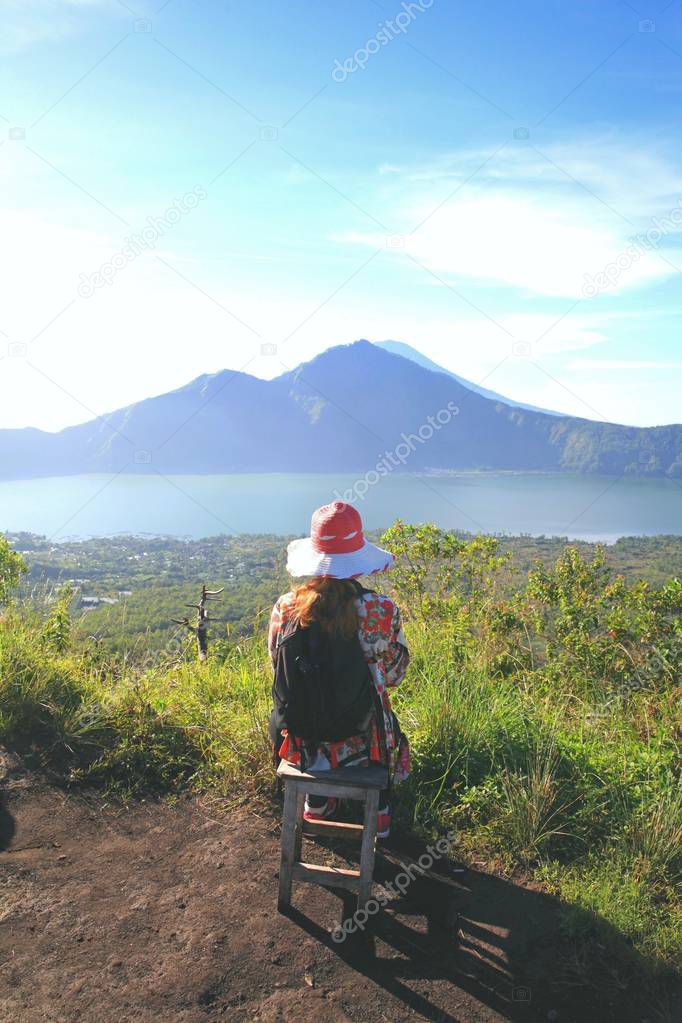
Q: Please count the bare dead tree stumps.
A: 1